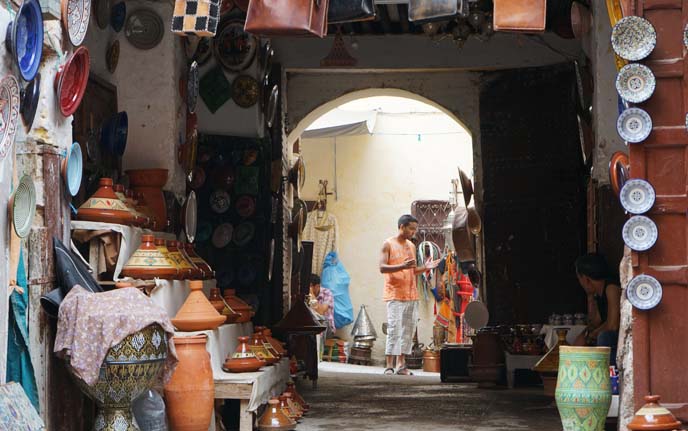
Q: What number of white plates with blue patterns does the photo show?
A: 6